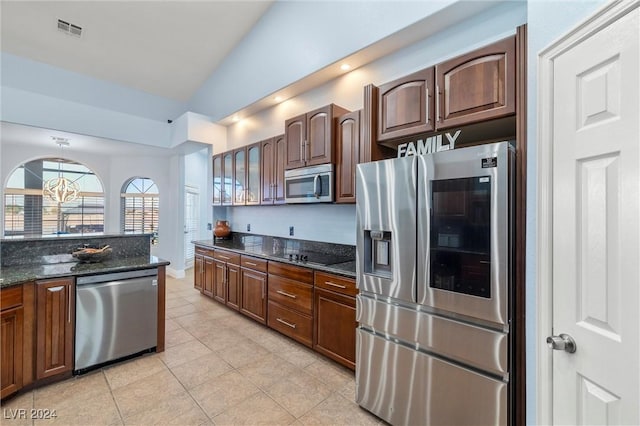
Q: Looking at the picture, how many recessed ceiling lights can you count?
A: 3